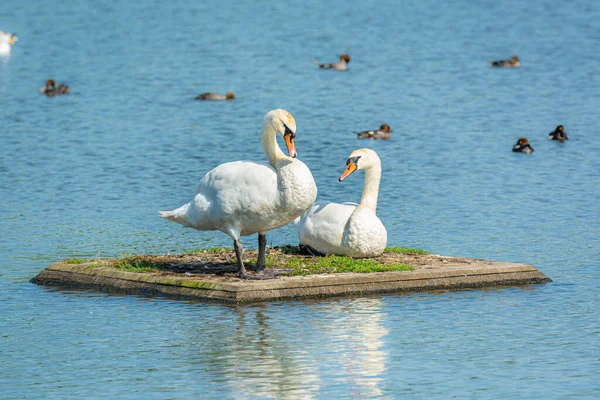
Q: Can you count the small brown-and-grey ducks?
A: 7